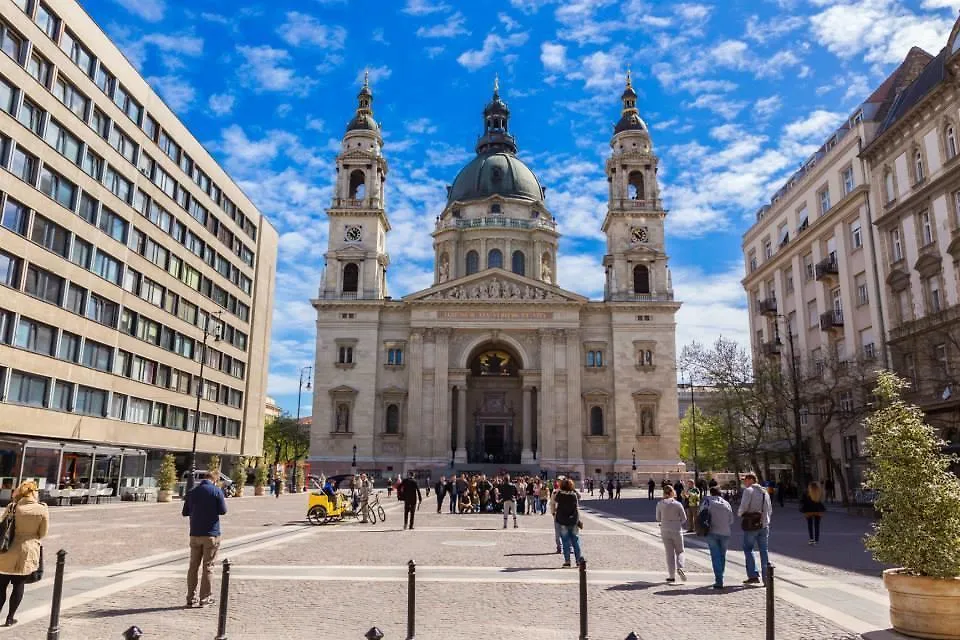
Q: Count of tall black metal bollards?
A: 5